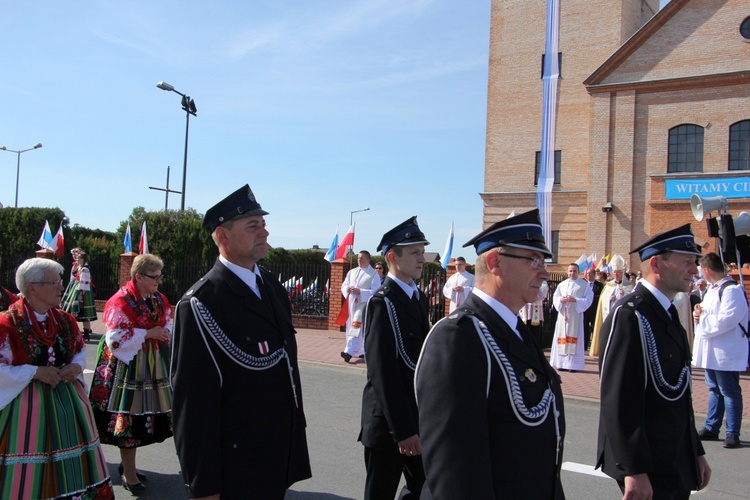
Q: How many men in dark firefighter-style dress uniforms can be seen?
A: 4